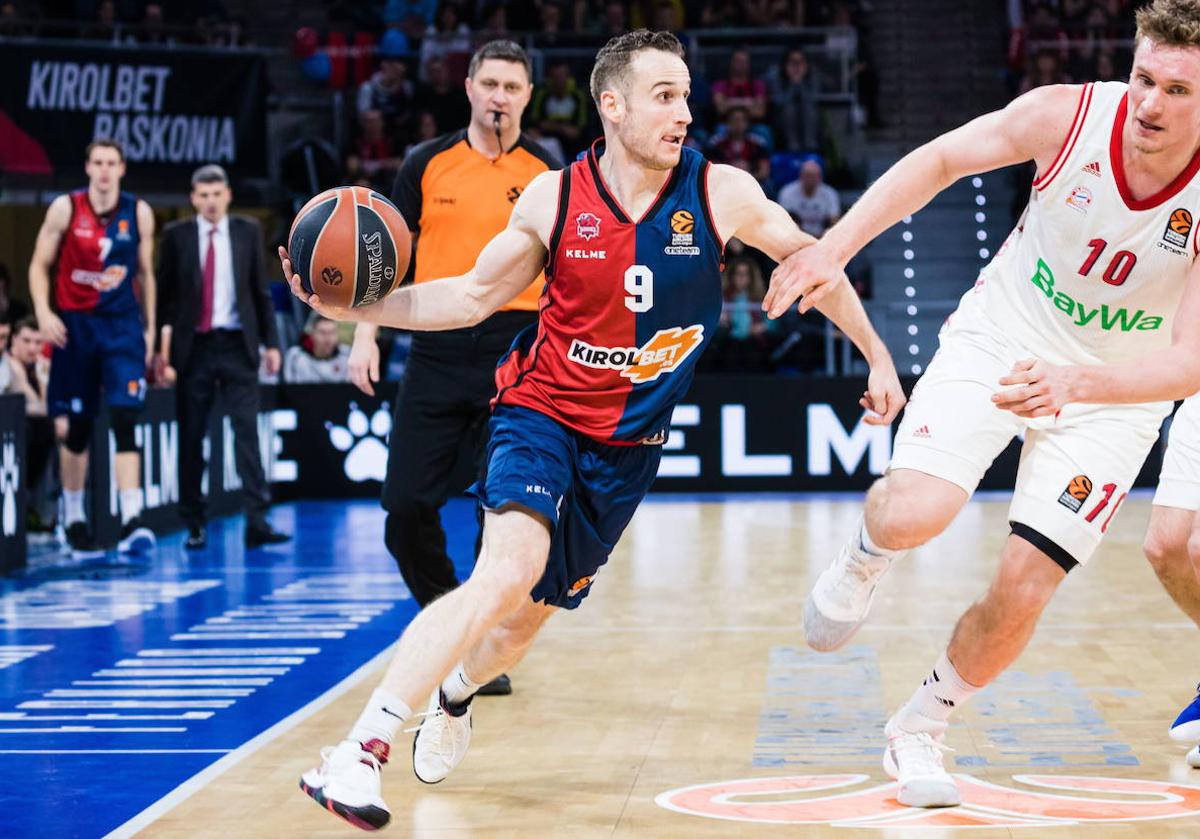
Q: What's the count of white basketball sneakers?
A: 4